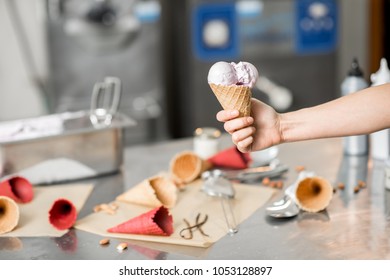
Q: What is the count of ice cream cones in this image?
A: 9